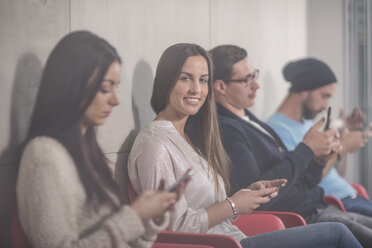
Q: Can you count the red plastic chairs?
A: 4